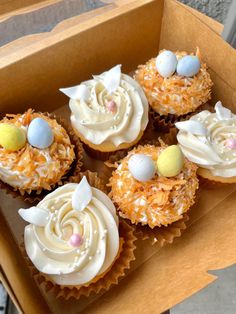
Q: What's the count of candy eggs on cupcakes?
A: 6